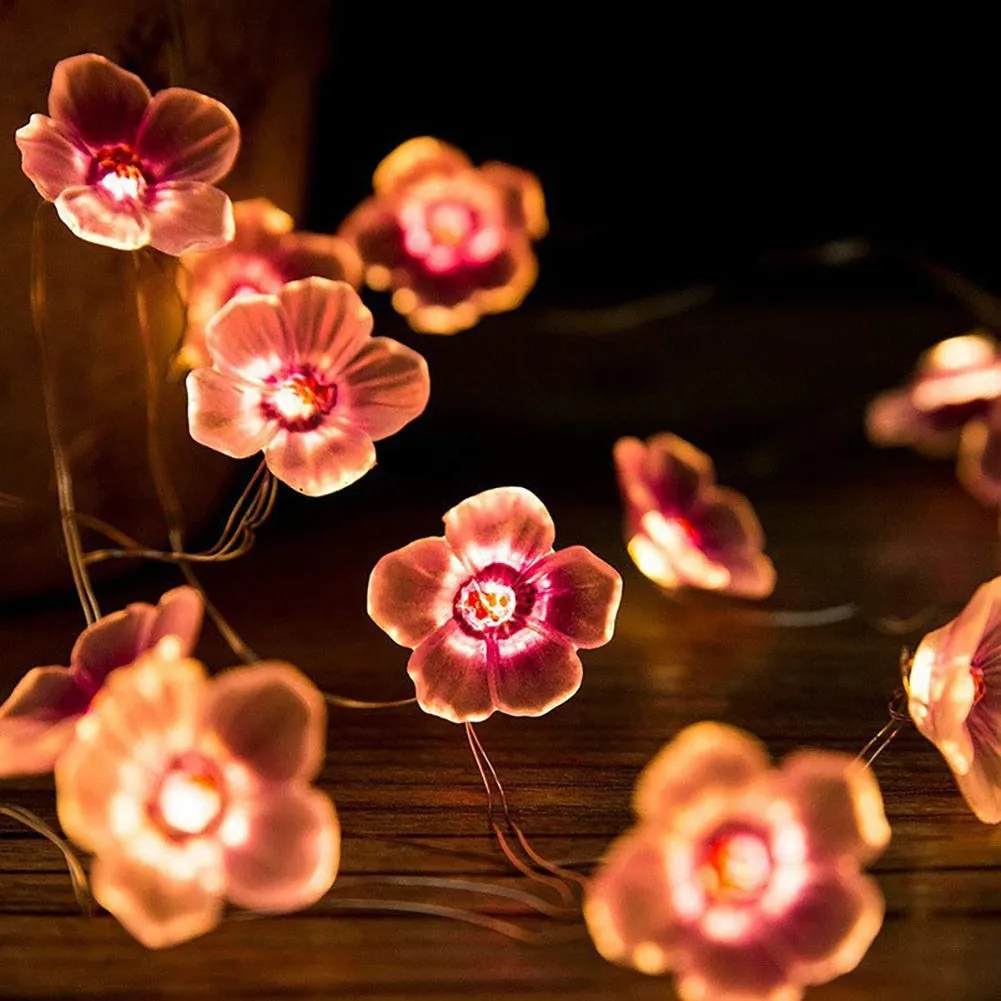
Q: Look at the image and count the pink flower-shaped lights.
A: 12